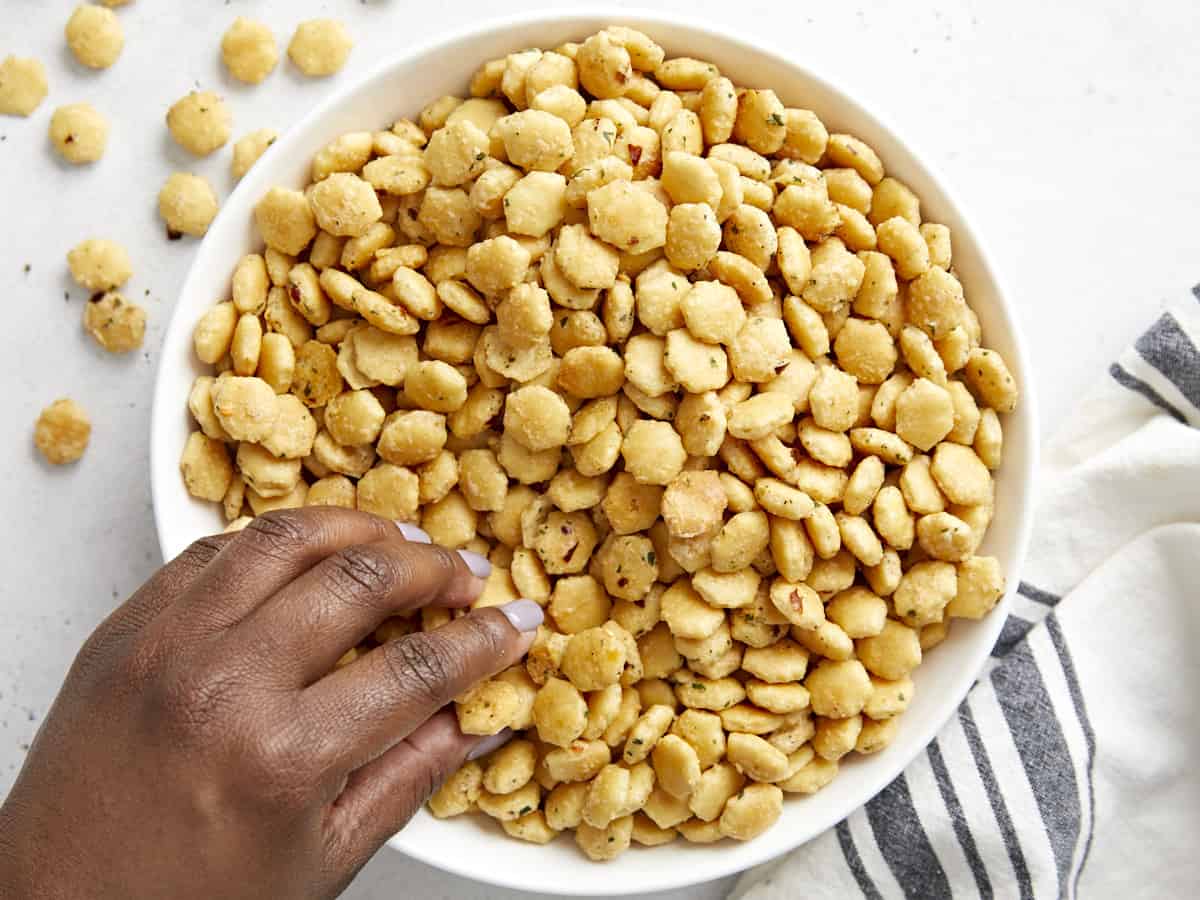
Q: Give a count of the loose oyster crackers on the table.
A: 12